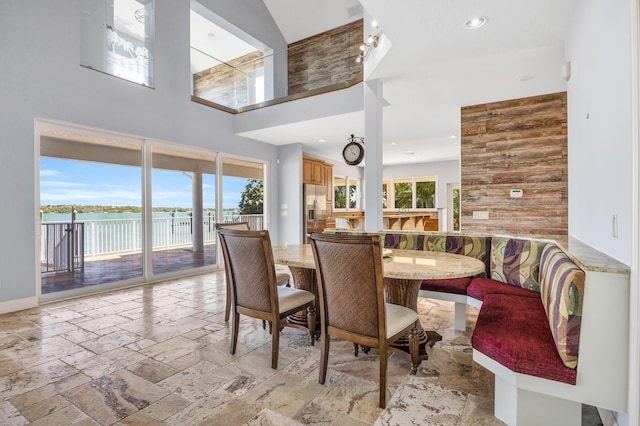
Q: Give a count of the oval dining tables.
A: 1